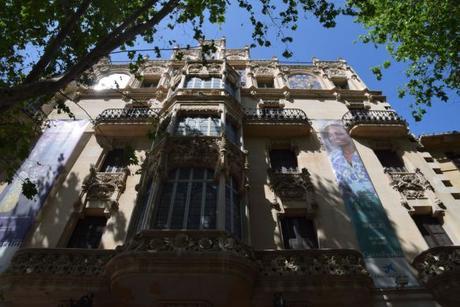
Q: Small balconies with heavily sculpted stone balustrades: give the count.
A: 3